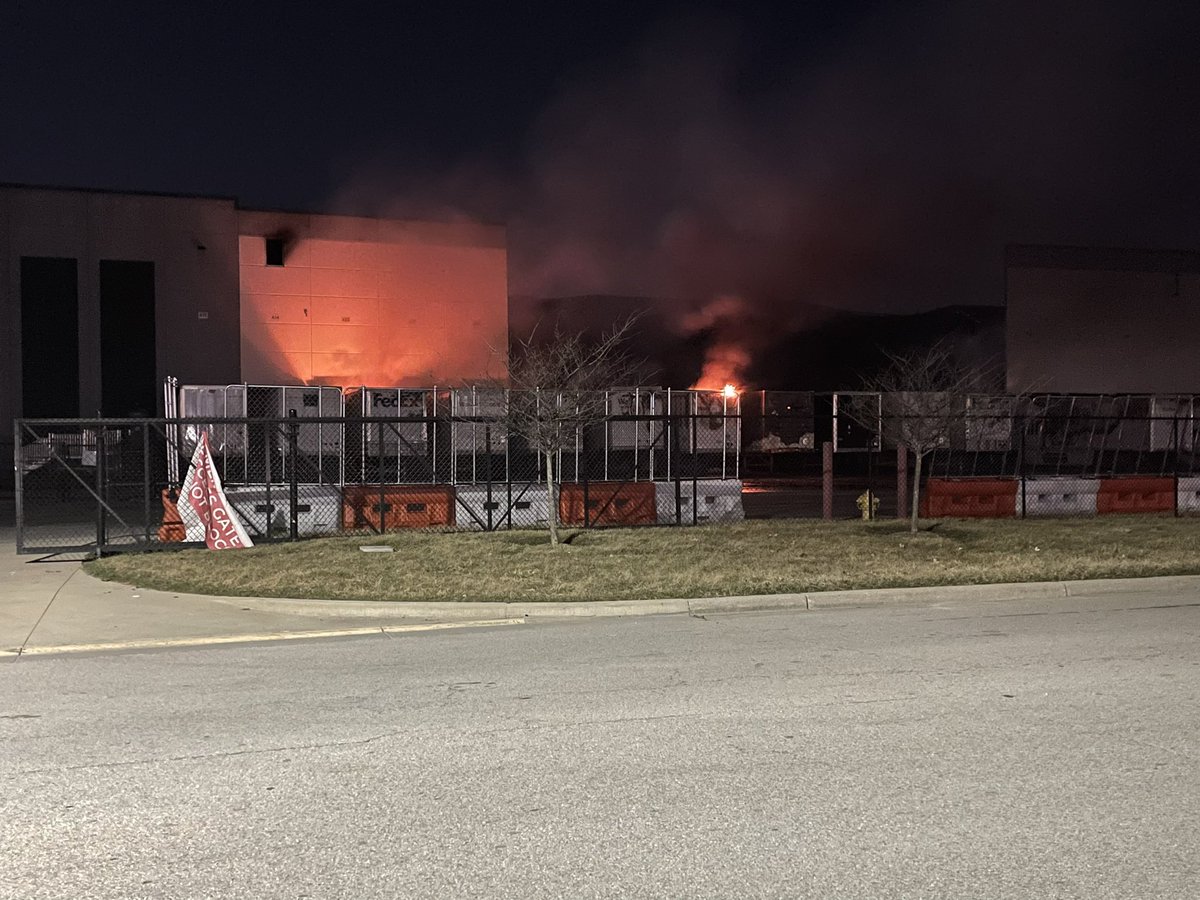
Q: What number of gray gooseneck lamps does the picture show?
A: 0